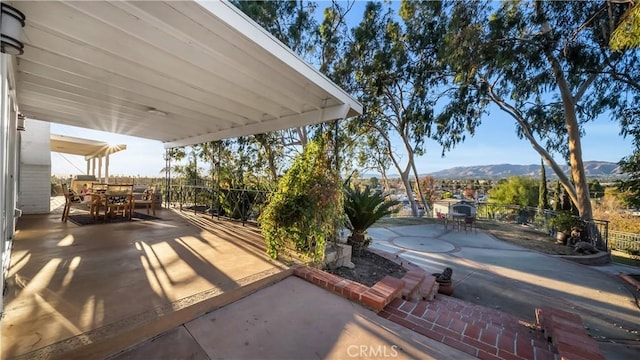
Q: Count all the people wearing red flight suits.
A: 0